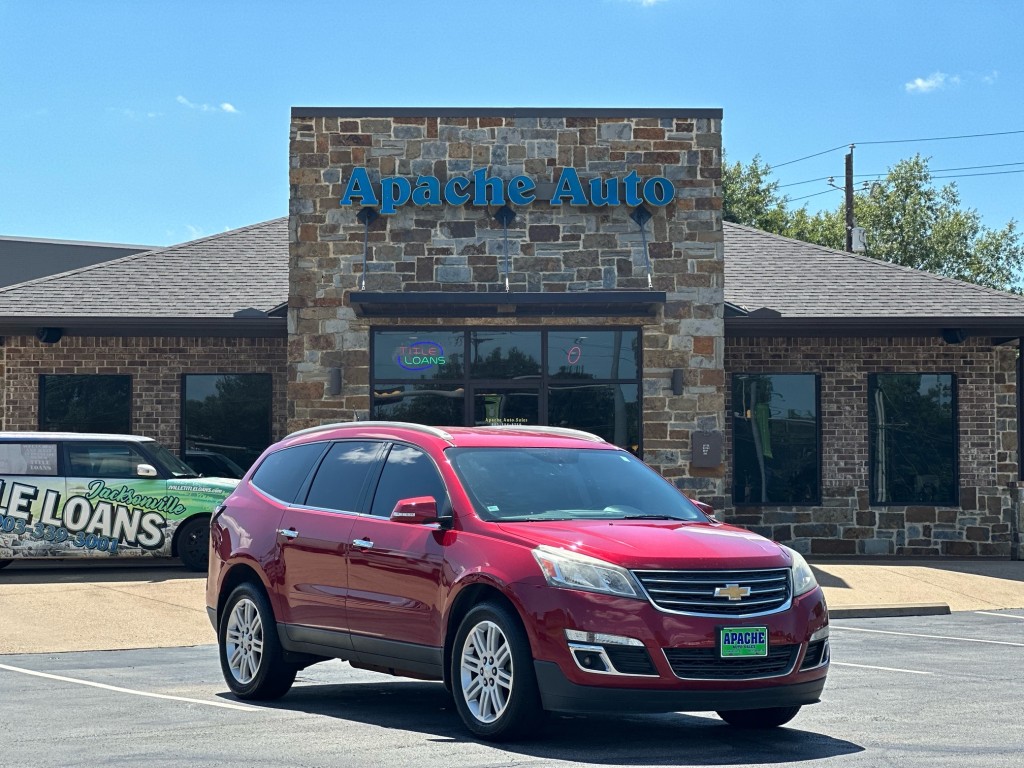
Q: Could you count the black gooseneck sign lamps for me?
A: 0